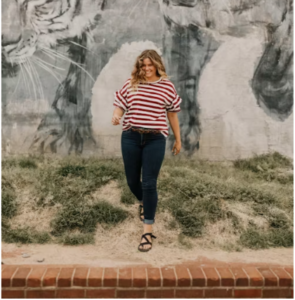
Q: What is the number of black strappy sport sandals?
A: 2